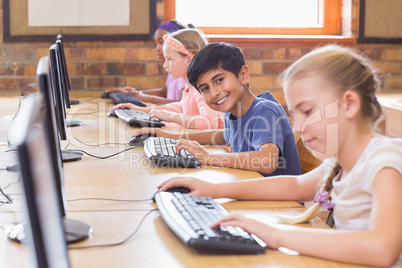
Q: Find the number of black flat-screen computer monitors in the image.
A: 5